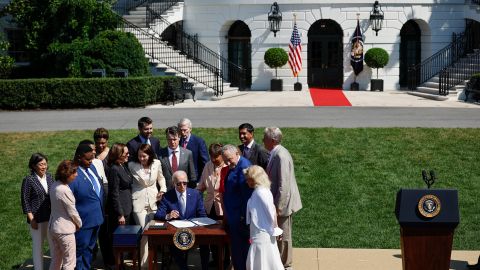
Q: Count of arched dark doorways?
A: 3